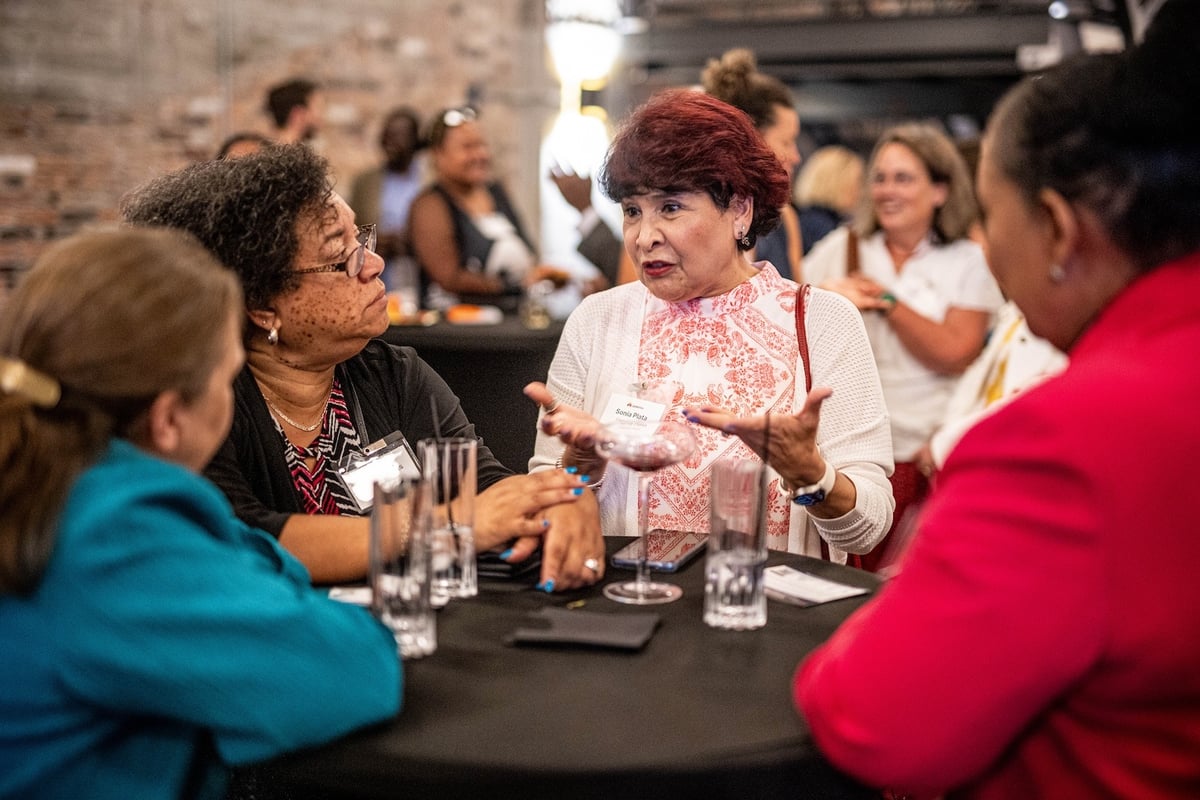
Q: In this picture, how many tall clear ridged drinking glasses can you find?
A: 3